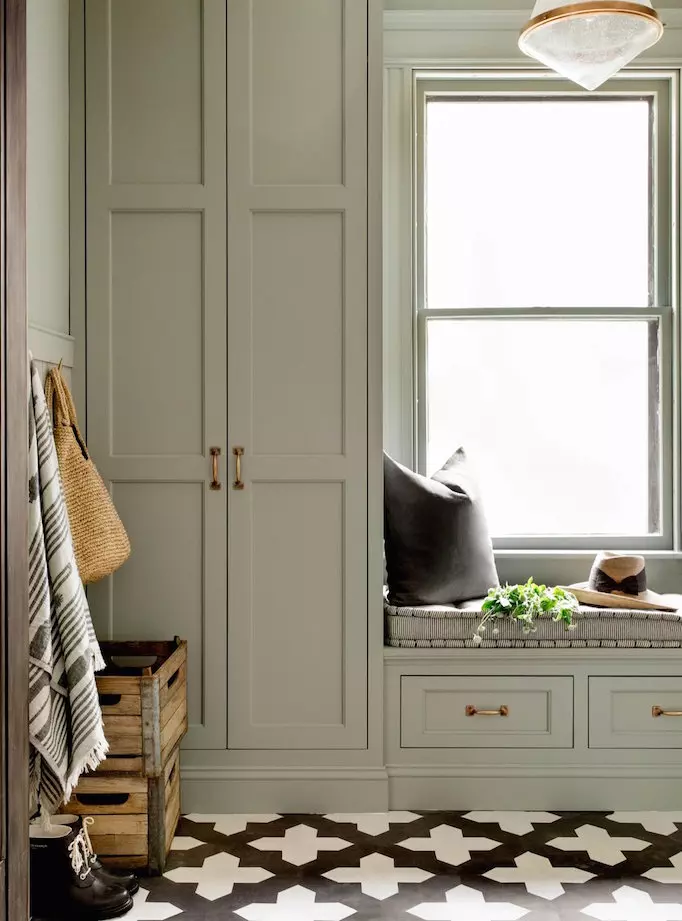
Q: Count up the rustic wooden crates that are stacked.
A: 2